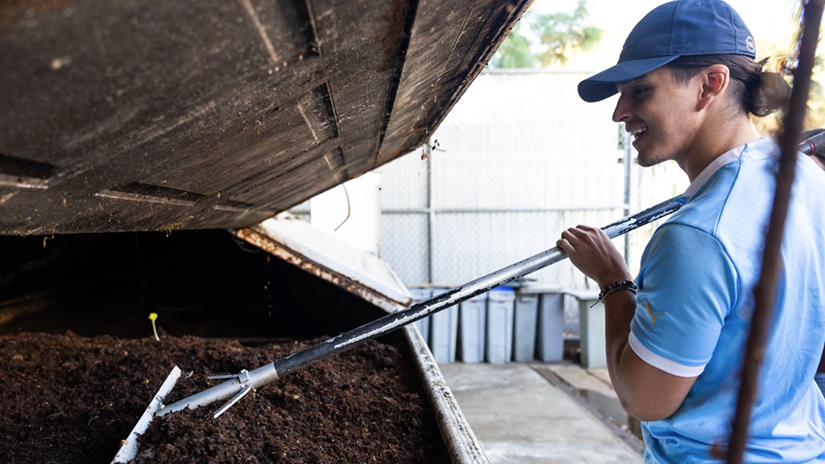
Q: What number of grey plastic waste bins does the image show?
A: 7